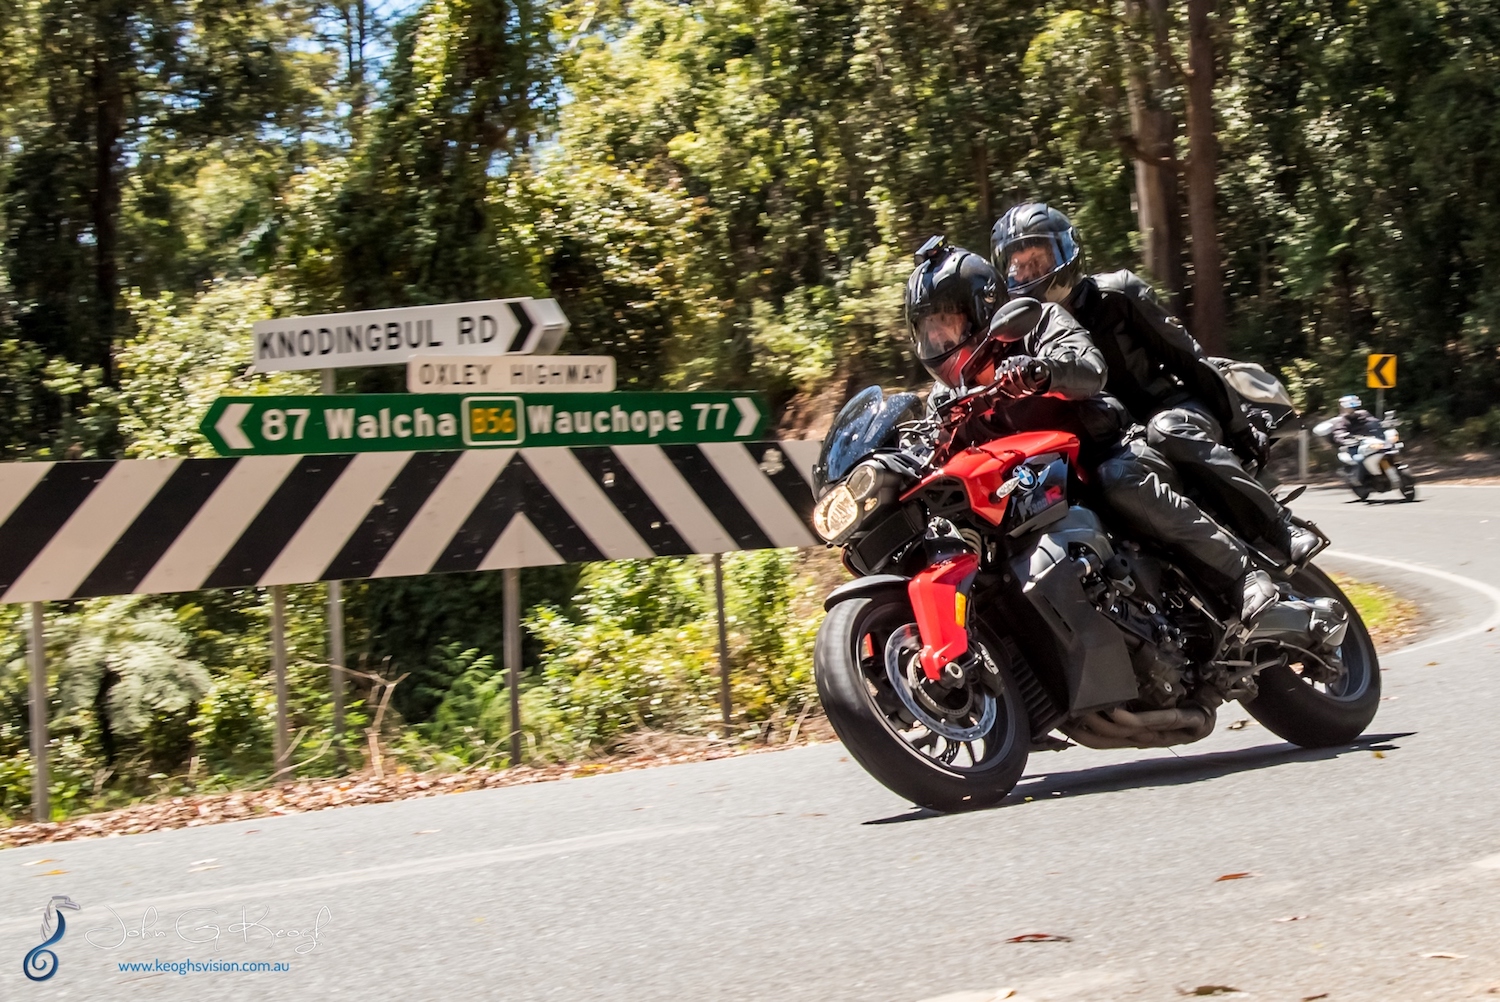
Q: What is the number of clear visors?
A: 2